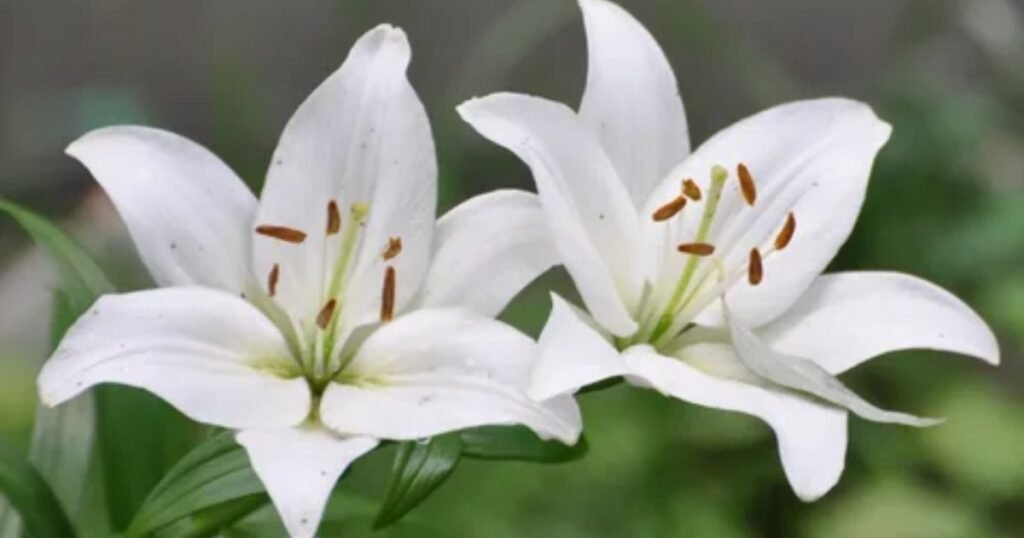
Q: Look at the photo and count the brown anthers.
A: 12